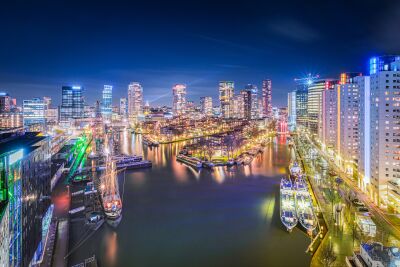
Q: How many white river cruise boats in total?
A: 2